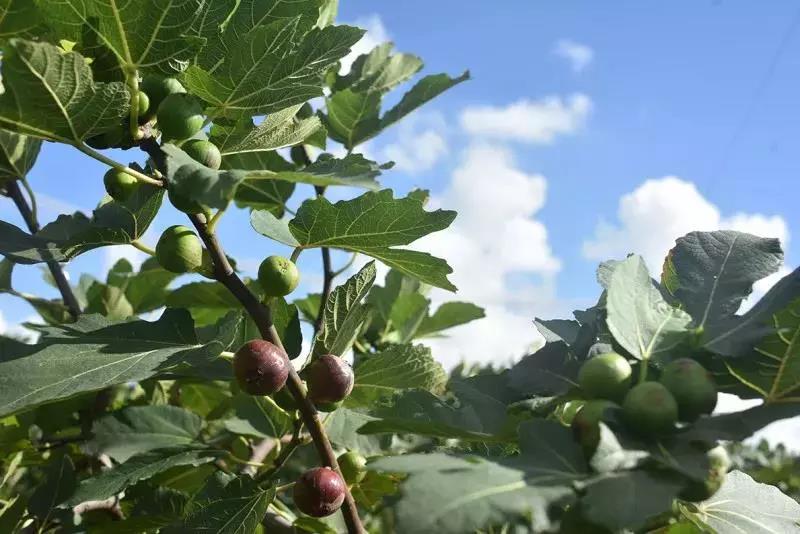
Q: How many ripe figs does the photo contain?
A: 3